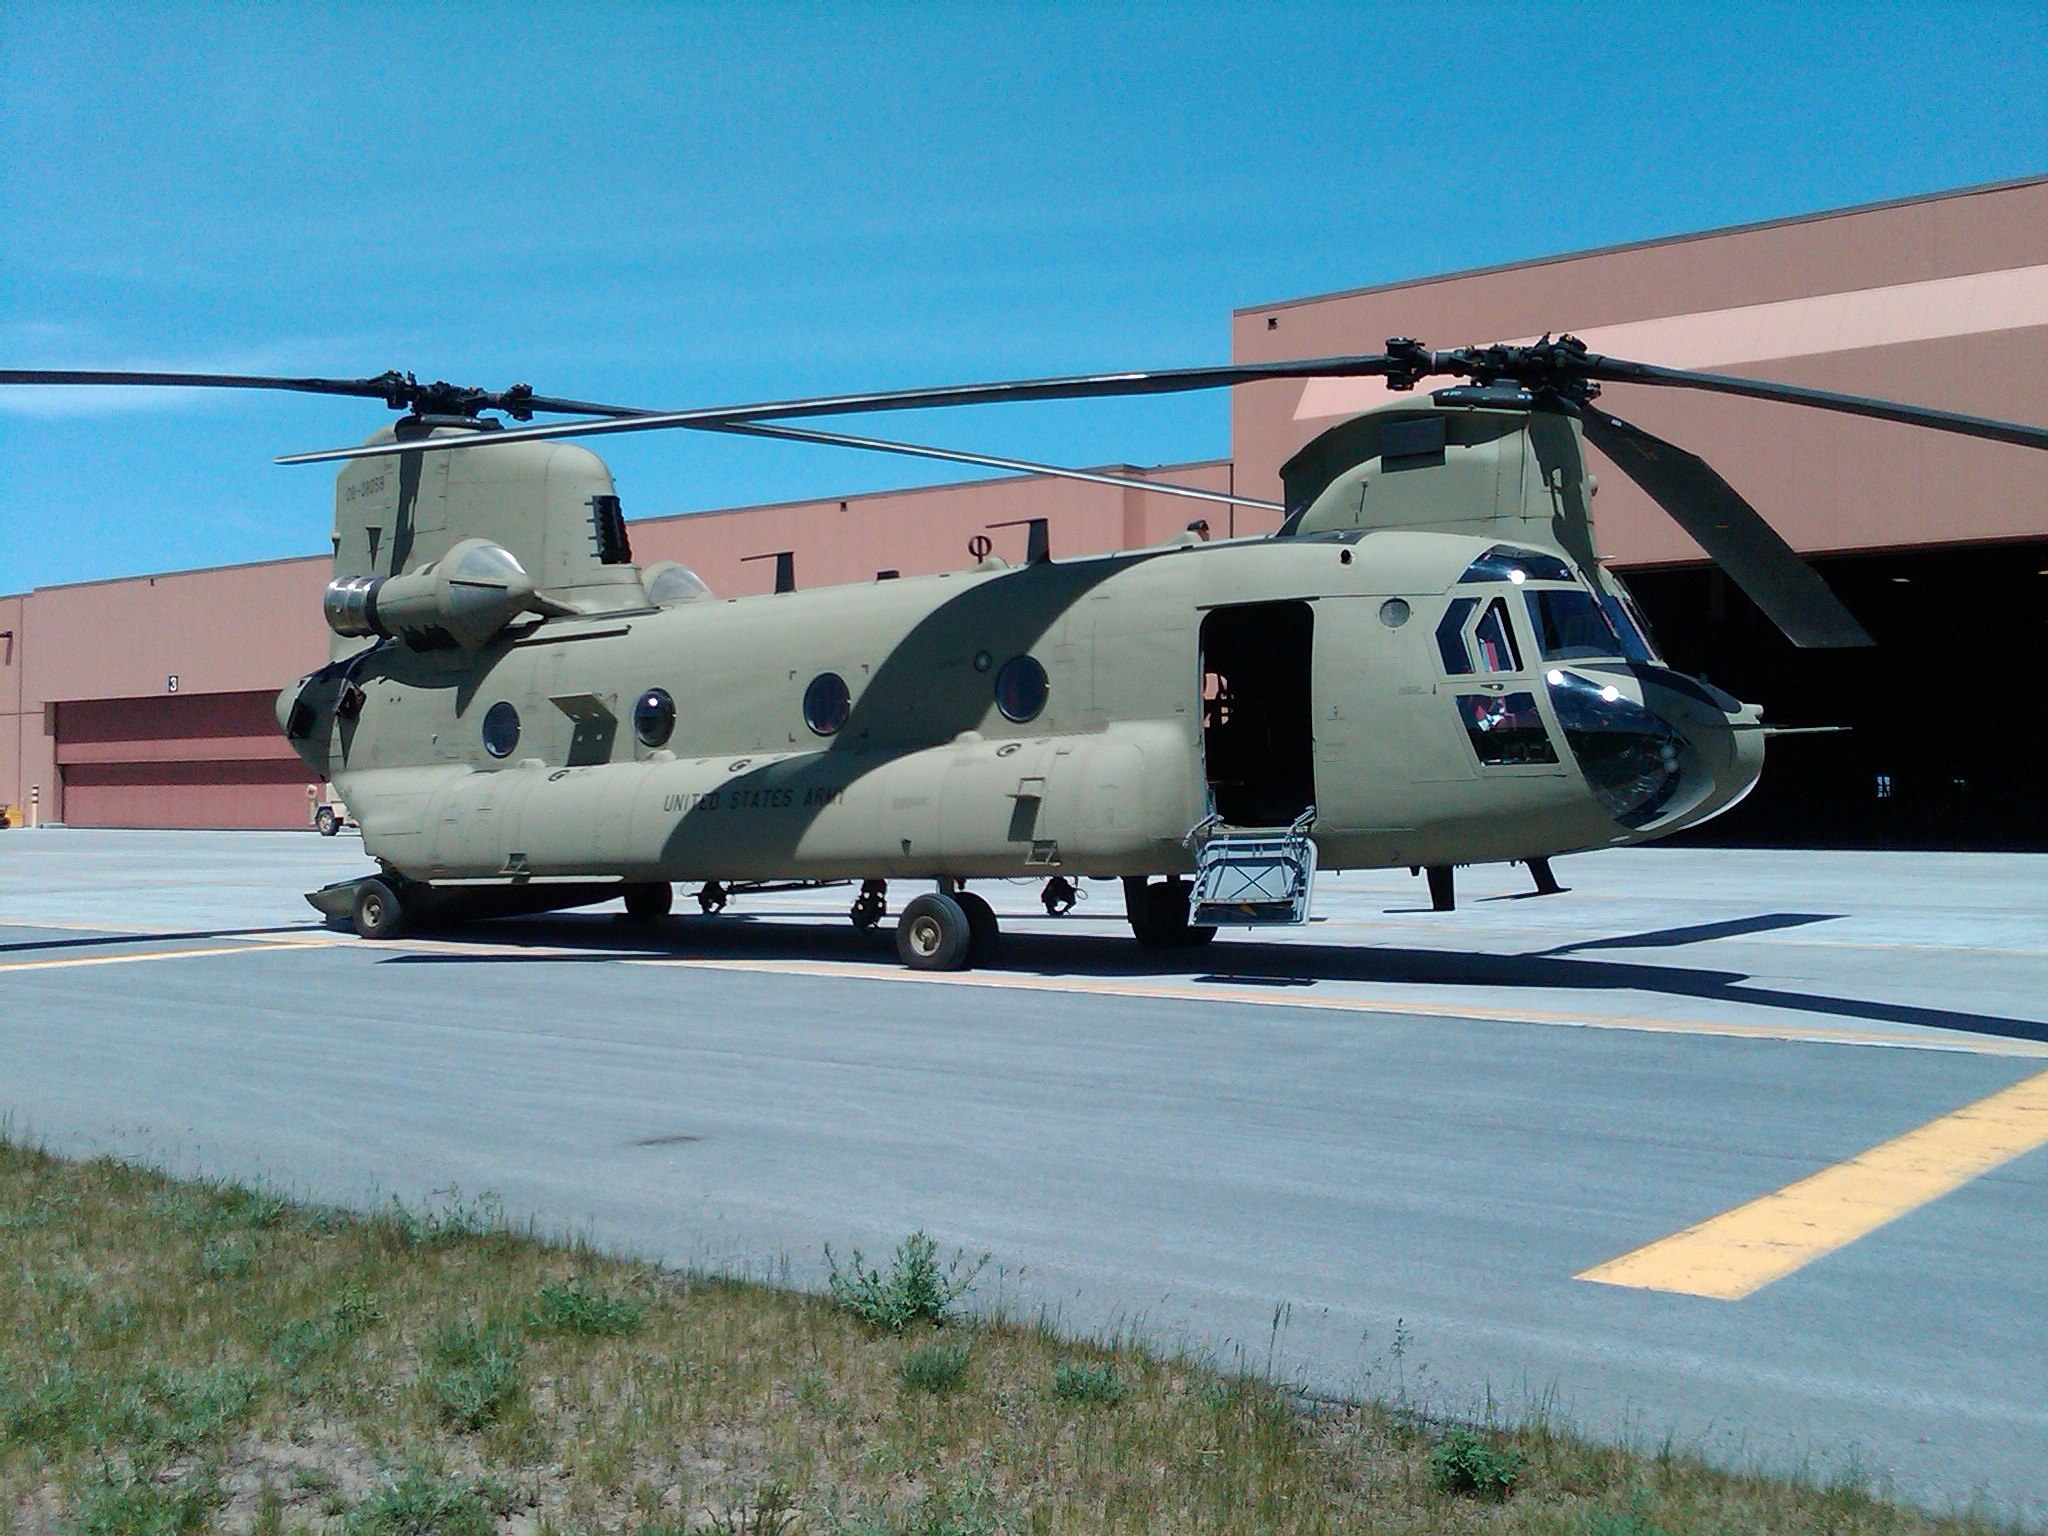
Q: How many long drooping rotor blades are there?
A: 5